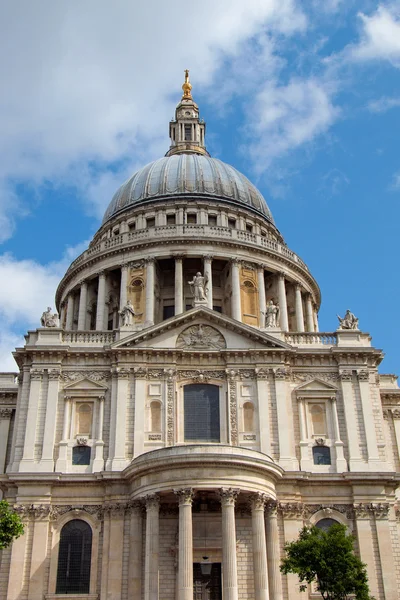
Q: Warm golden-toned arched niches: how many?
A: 2